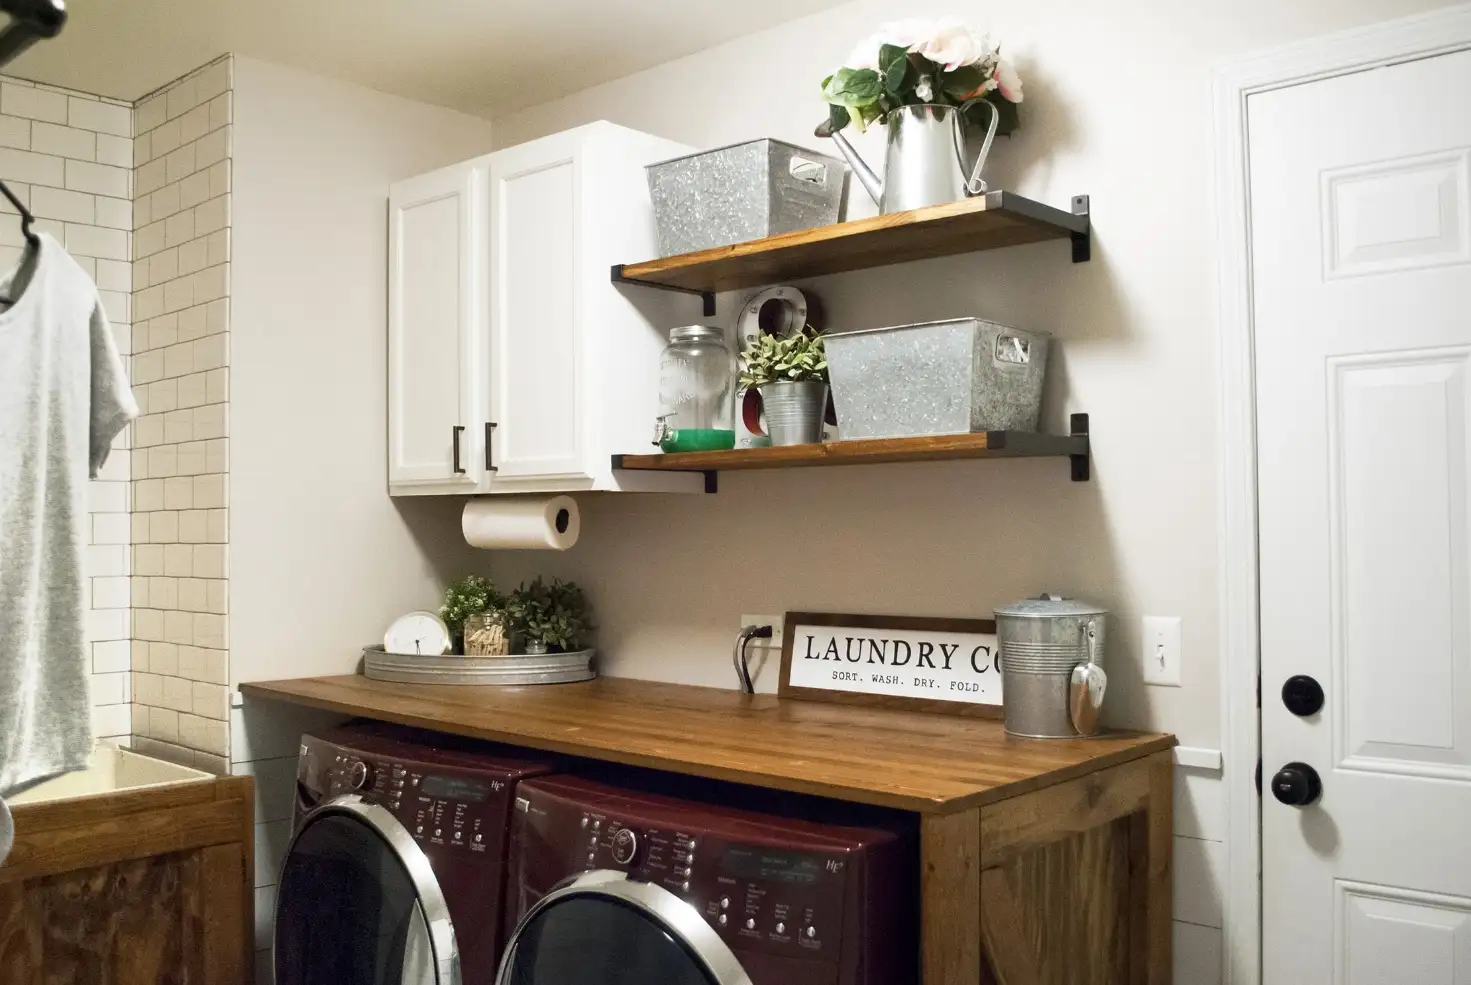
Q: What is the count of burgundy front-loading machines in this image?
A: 2